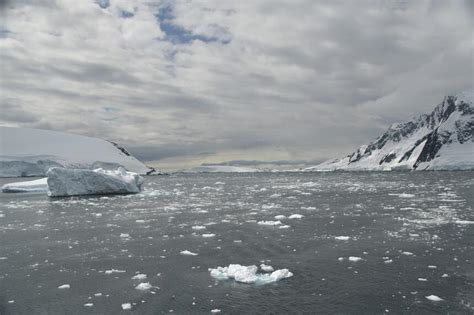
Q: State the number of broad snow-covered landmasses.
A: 2